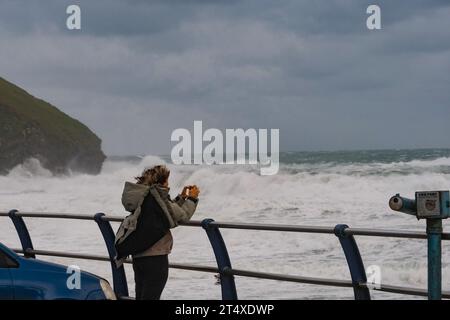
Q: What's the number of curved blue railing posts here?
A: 4